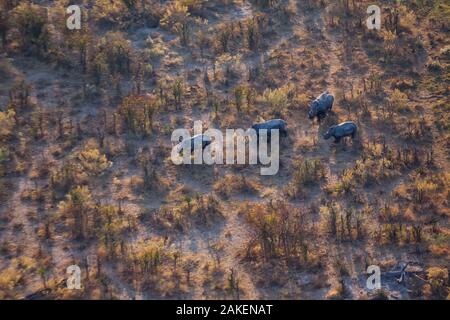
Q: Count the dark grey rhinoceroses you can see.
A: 4